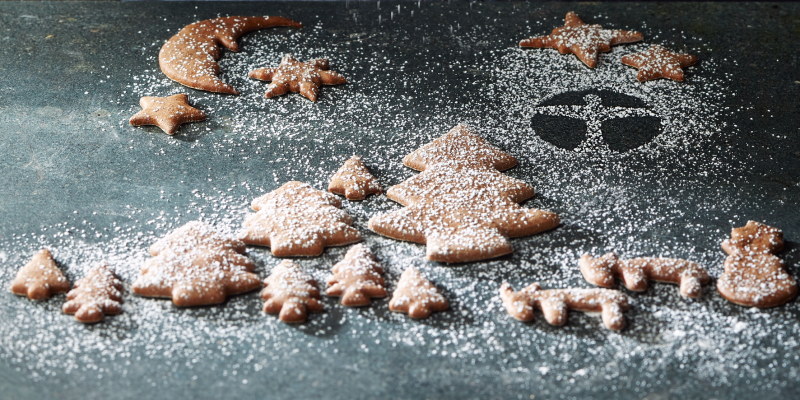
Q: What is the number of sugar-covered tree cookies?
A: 9